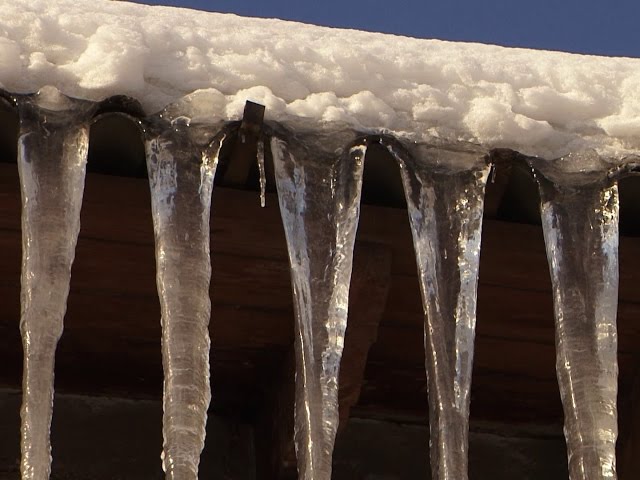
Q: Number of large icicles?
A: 5